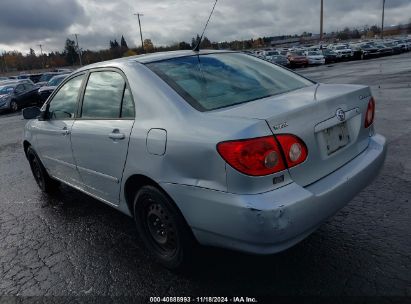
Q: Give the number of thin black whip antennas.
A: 1